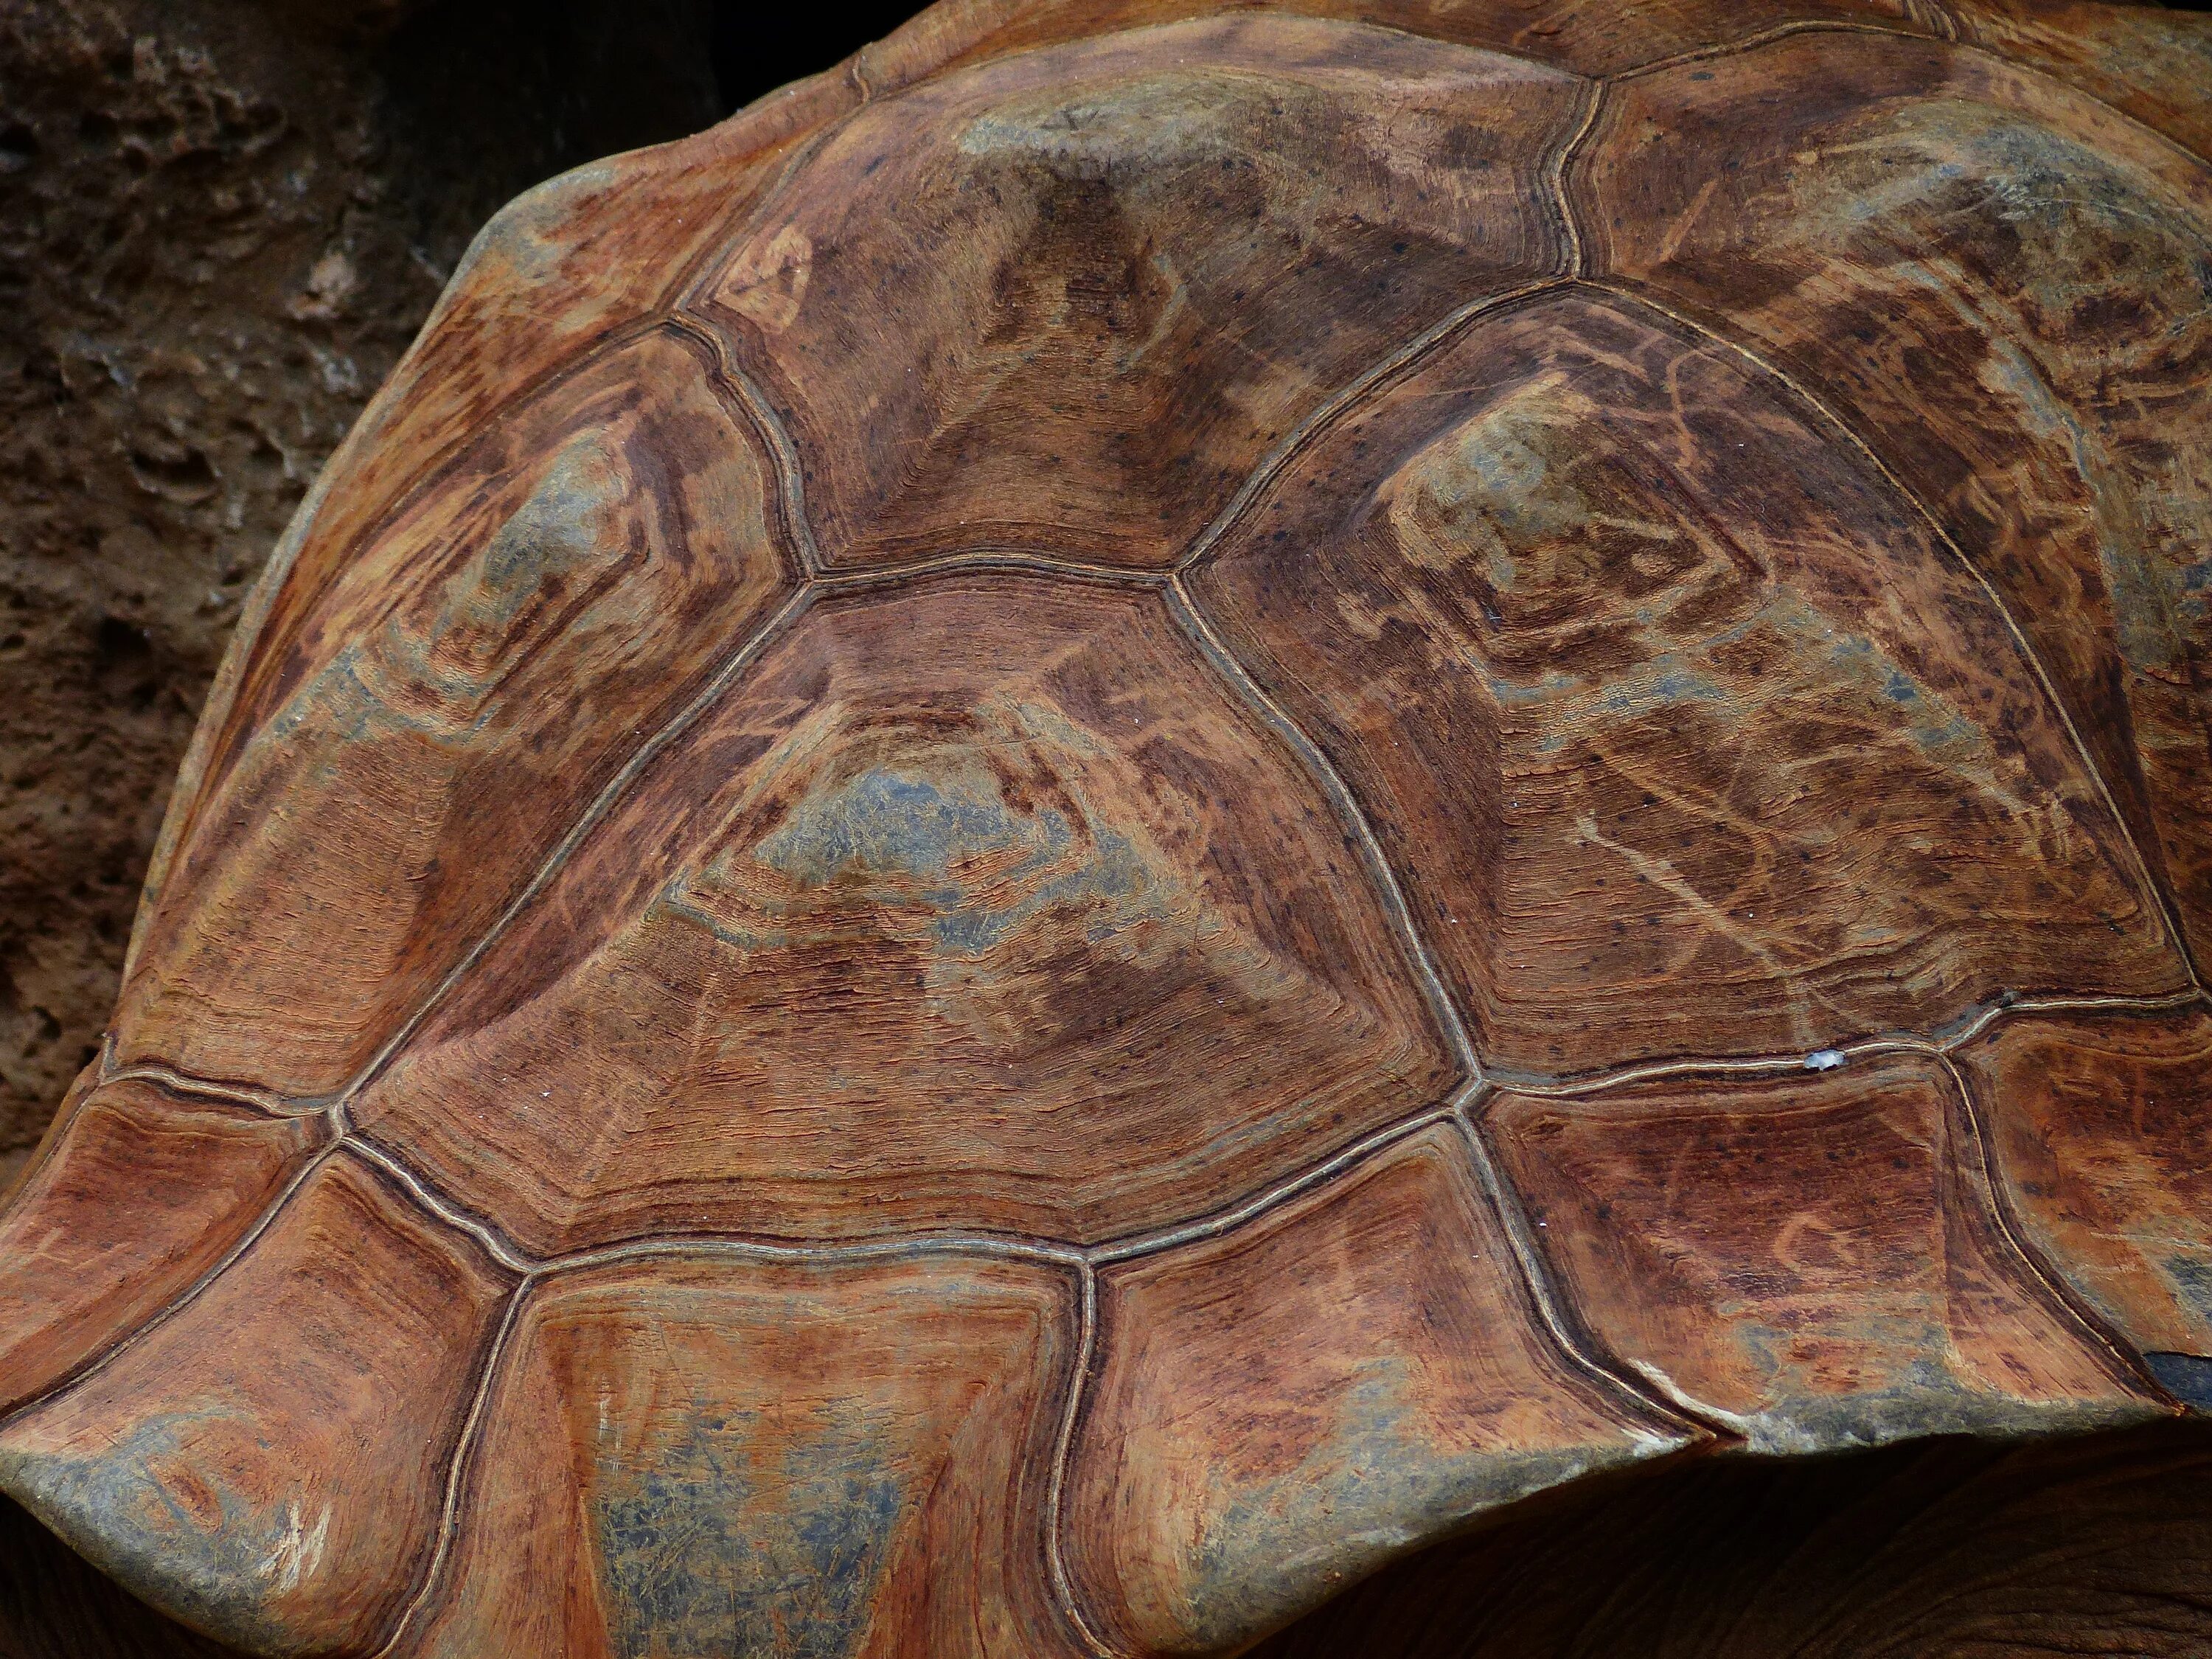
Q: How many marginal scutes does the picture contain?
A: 6